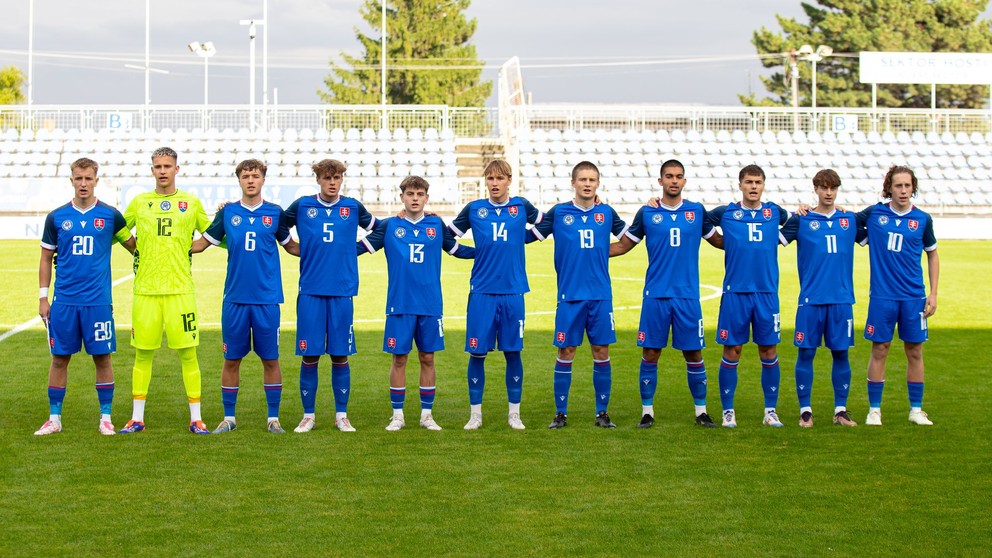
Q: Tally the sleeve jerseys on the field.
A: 11